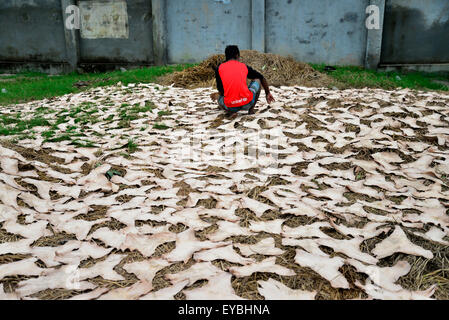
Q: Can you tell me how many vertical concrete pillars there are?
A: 4